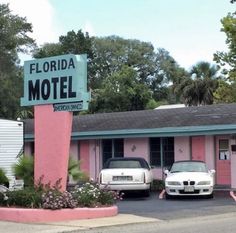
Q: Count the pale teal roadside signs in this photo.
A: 1